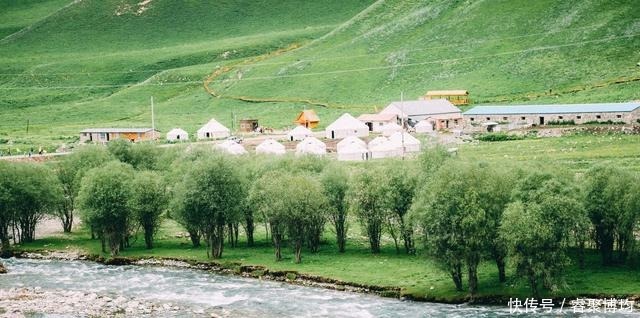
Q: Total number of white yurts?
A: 12